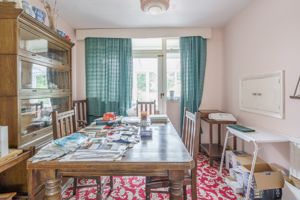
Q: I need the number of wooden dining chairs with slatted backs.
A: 4